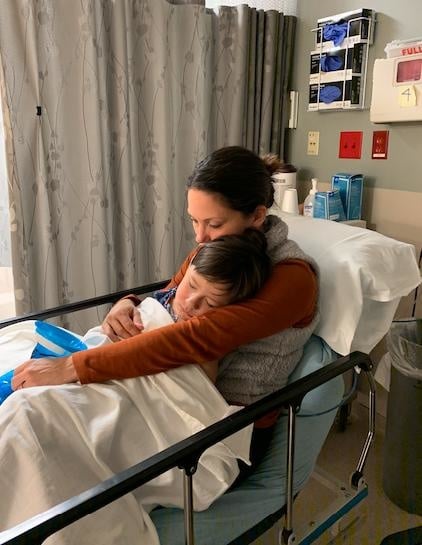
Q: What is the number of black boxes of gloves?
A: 3